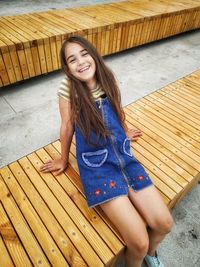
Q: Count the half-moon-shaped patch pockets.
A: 2